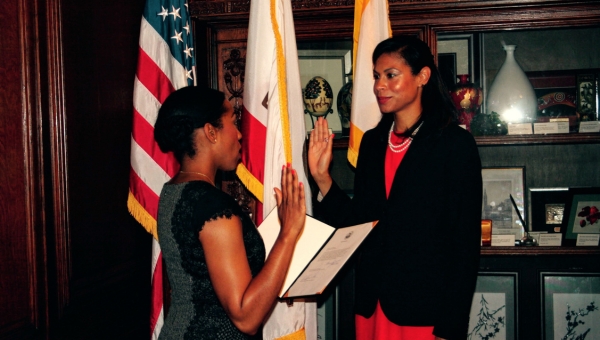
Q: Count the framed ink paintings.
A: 2